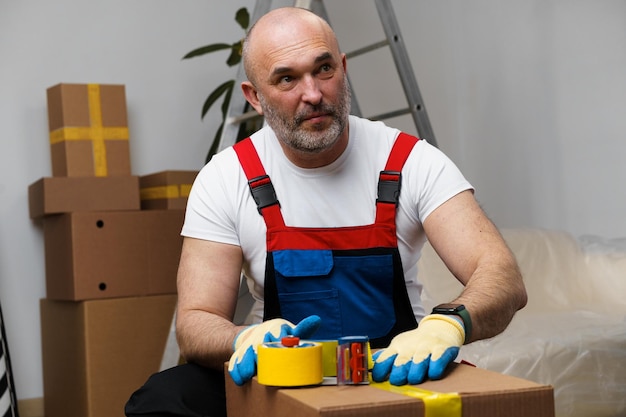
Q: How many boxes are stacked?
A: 5